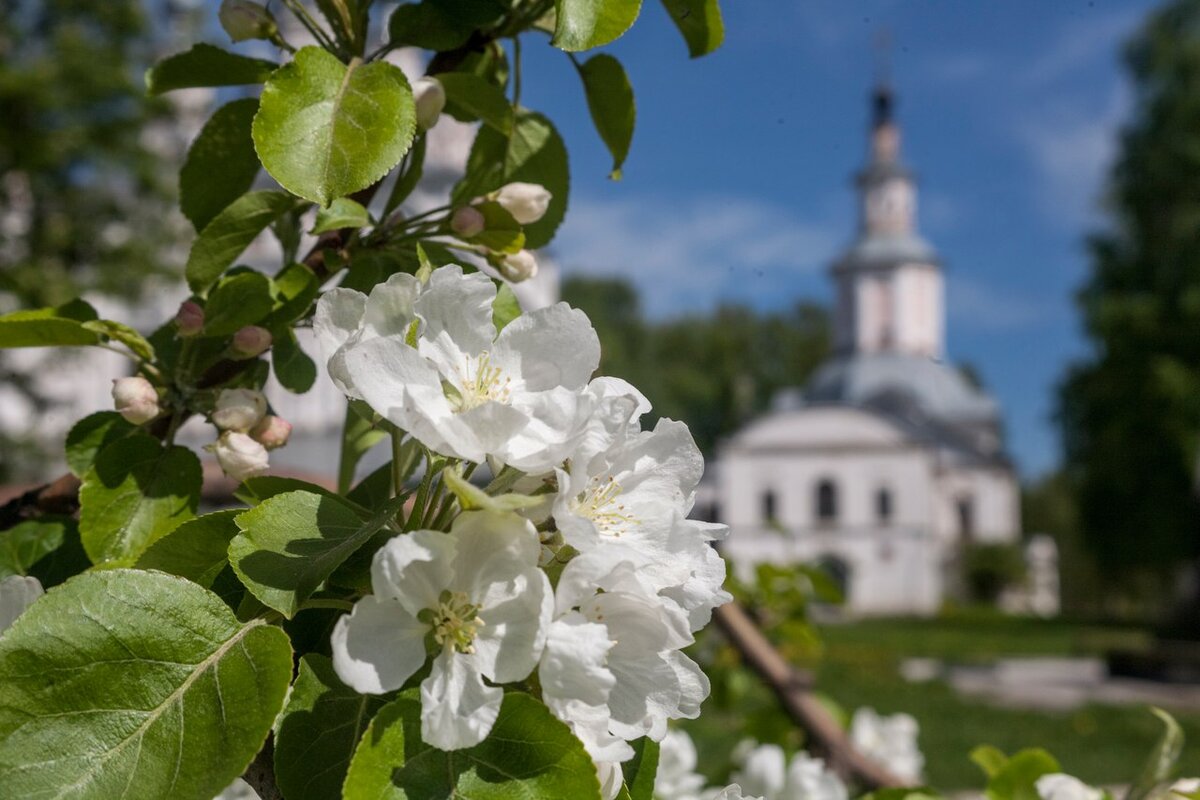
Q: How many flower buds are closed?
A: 11